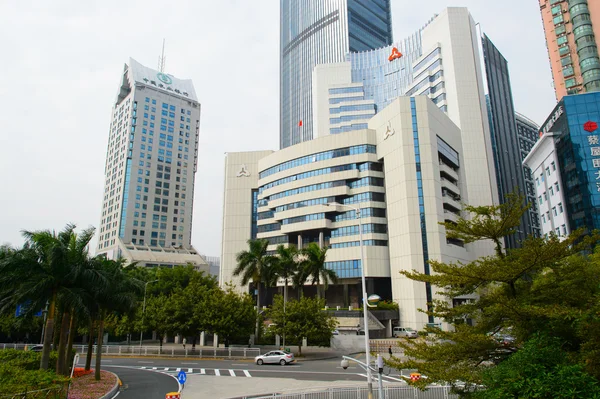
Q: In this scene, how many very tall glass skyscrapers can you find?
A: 1